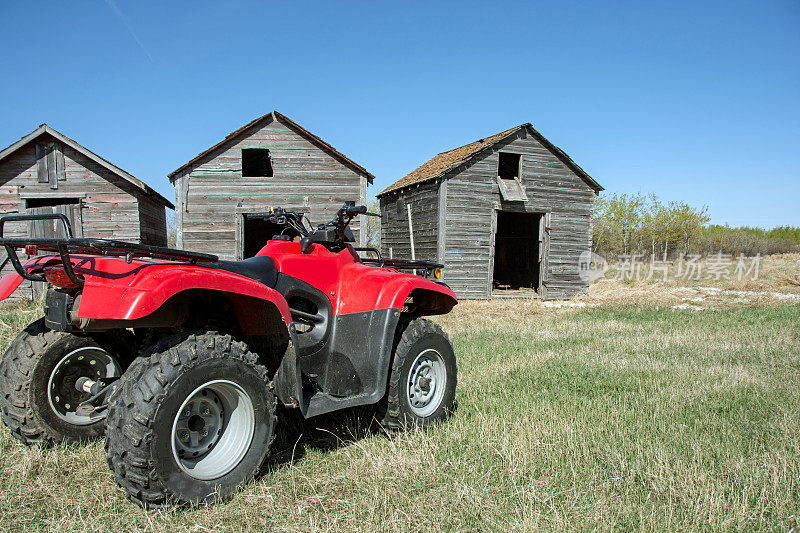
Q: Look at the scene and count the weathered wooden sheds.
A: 3